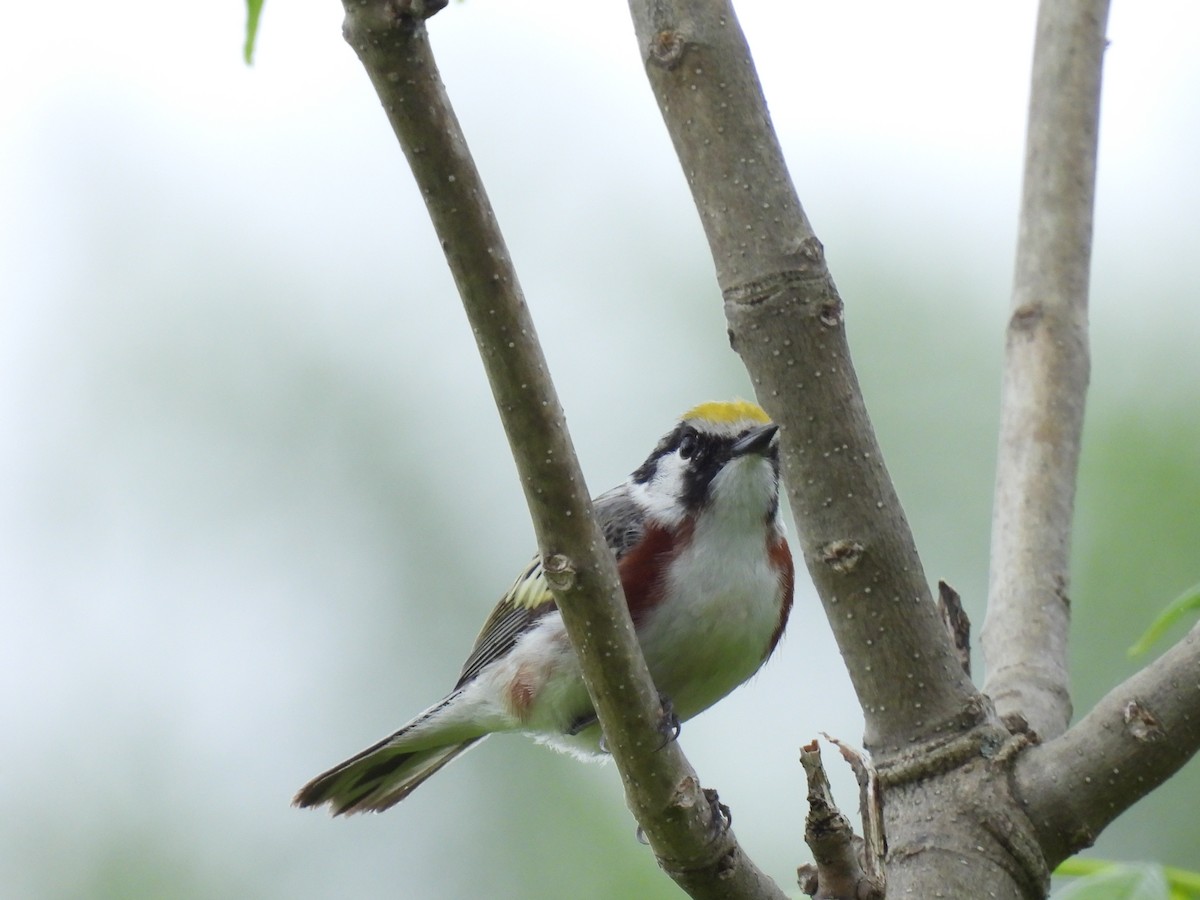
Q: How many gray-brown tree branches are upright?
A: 3